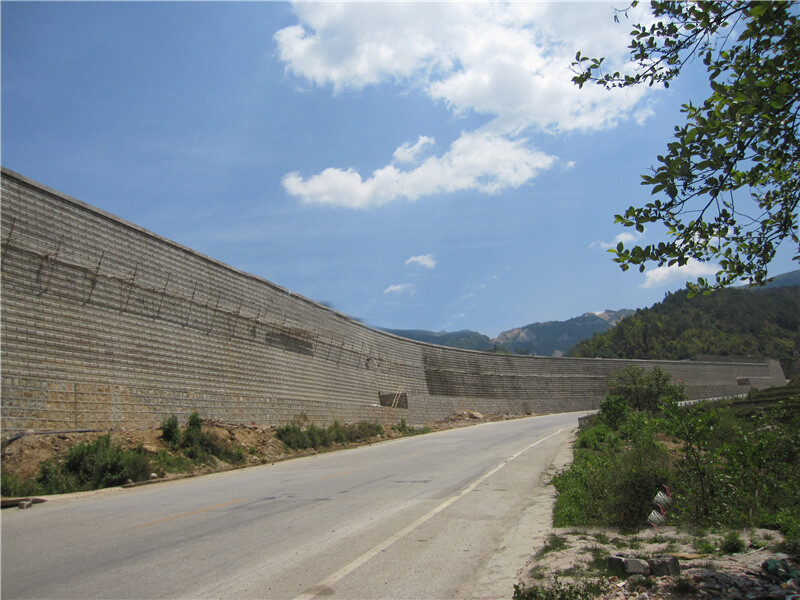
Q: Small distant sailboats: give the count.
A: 0